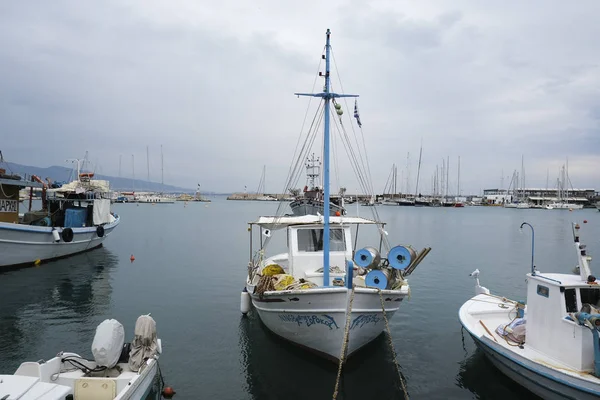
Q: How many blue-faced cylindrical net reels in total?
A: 3